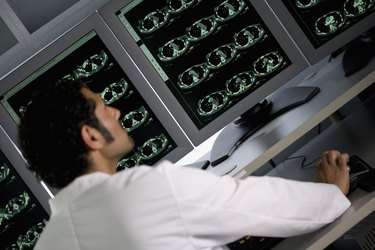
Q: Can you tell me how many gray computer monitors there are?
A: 4